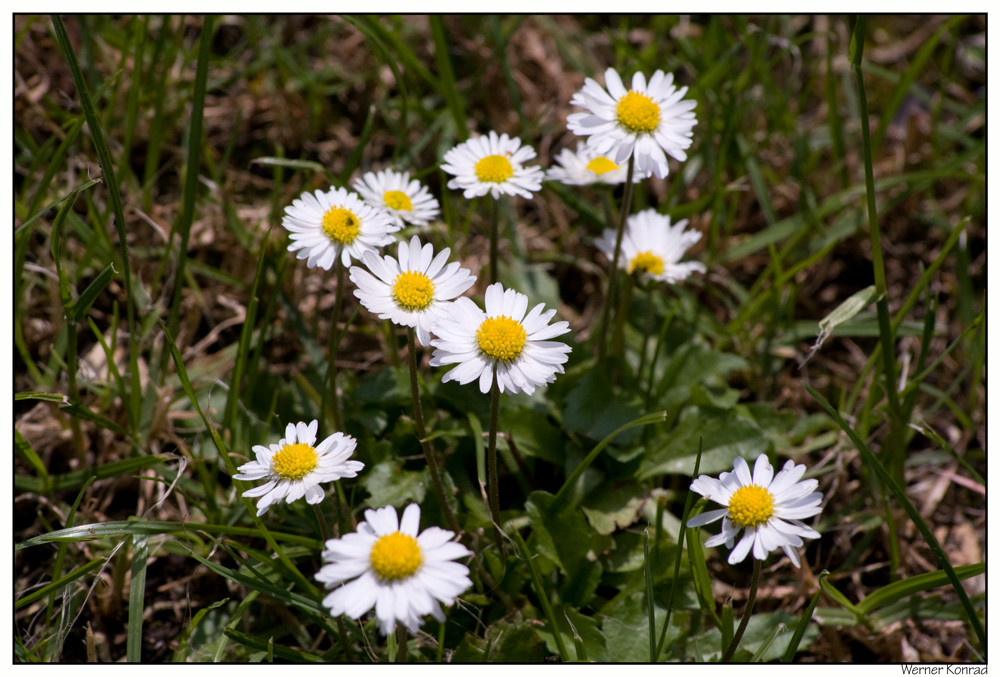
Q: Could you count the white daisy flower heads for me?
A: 11